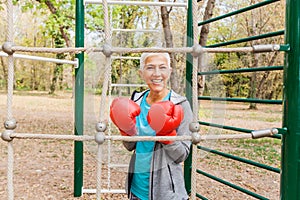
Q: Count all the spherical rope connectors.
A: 9